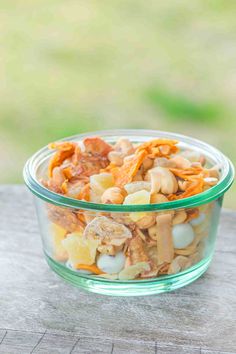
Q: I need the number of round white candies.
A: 2